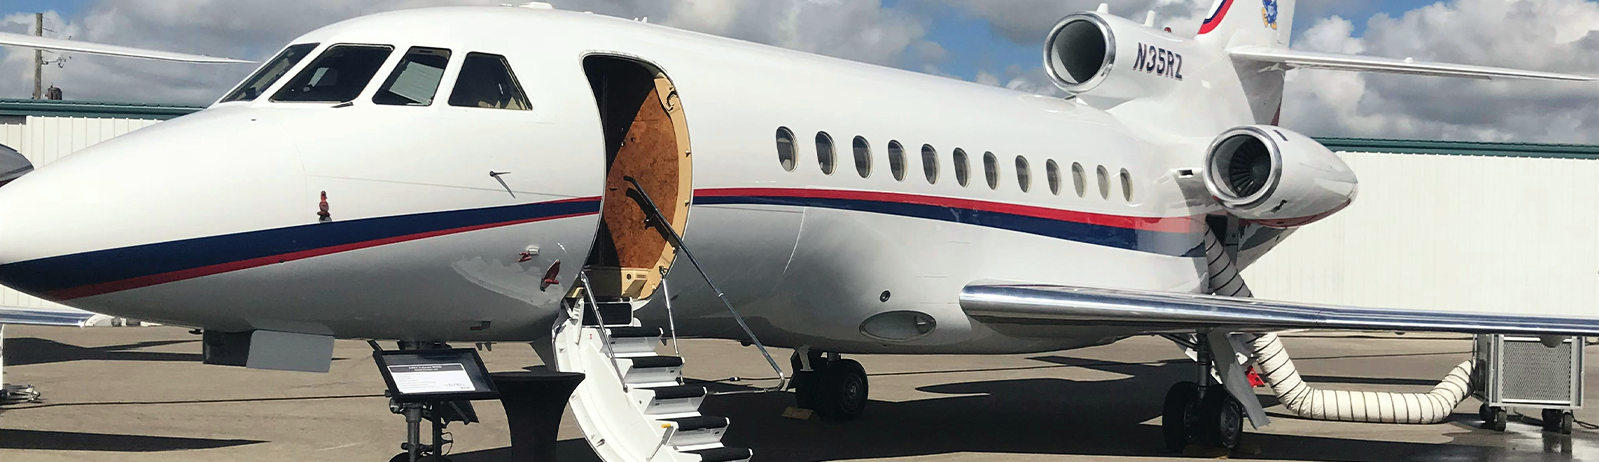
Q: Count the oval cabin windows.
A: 12